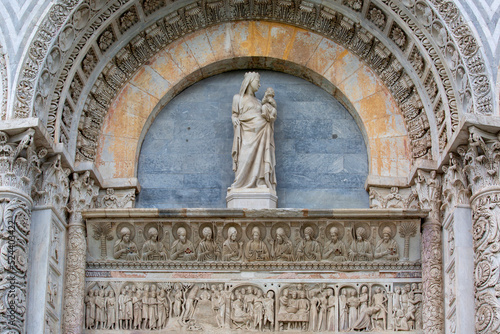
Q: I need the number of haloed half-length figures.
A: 11